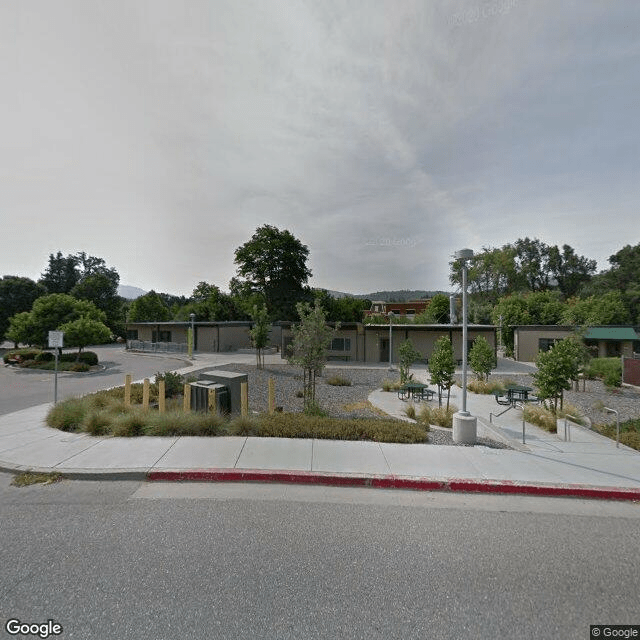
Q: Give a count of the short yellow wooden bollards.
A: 7